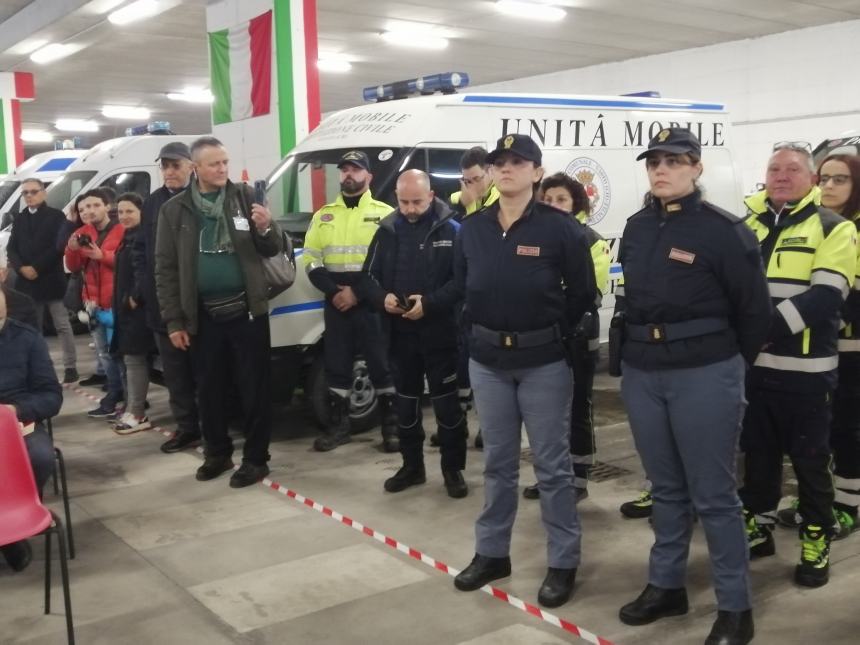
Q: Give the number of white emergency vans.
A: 3